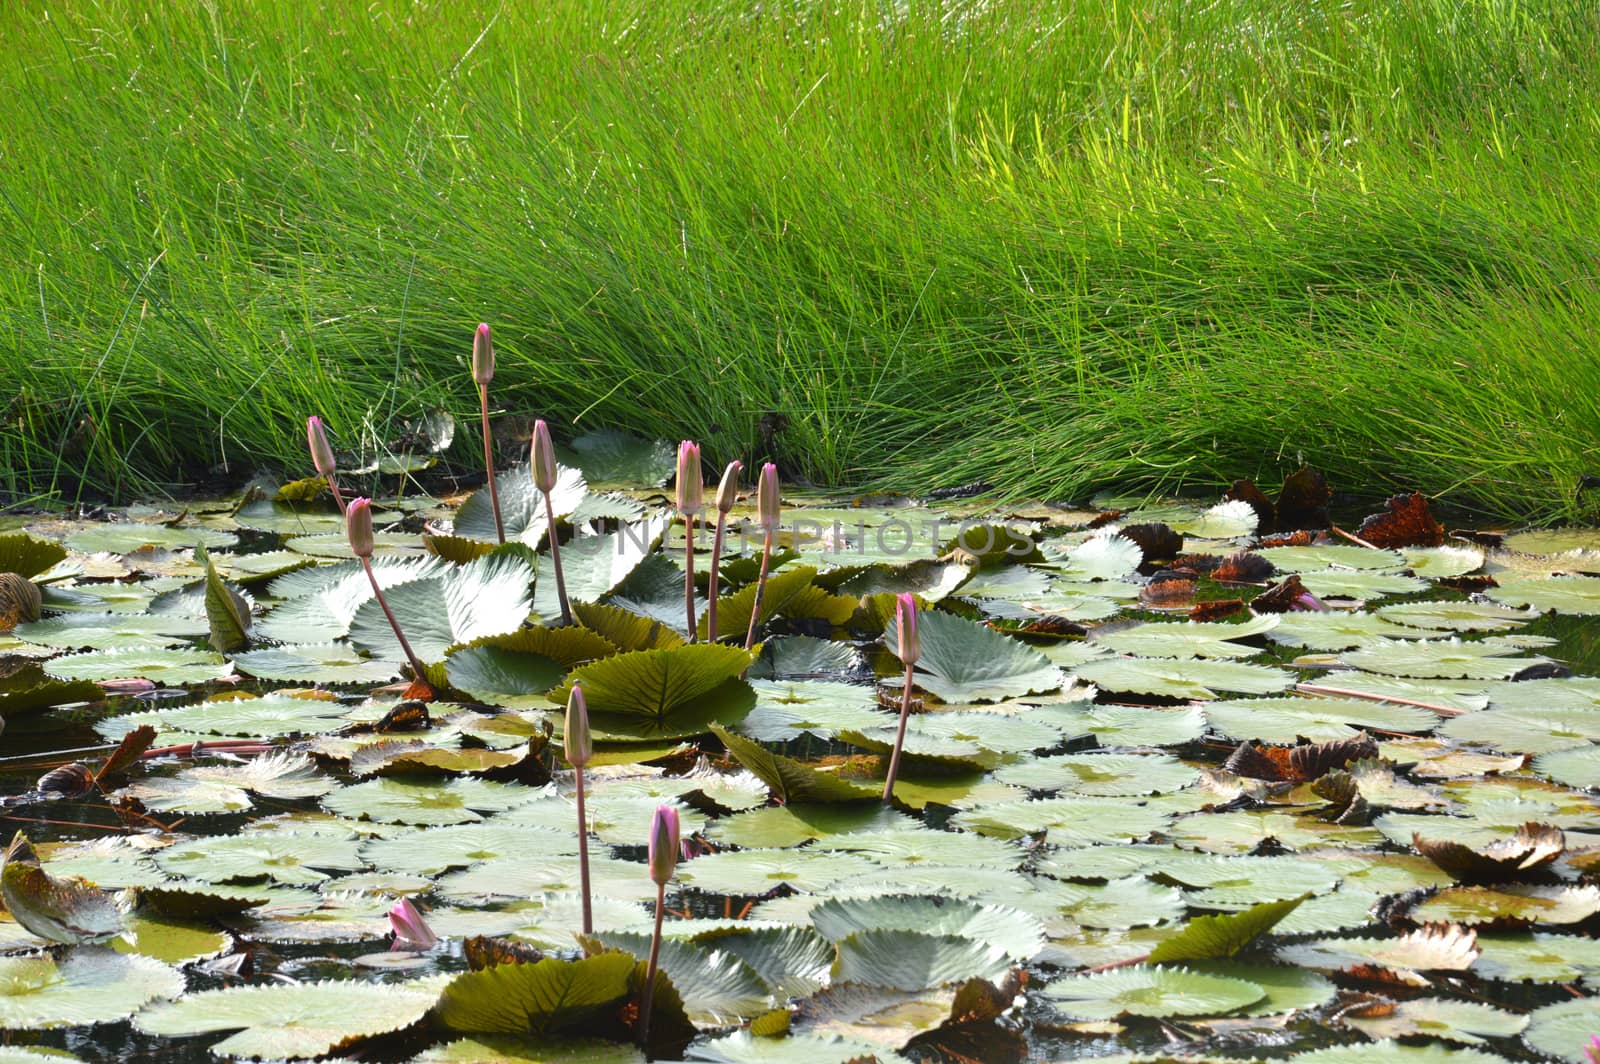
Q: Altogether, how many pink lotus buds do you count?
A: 11